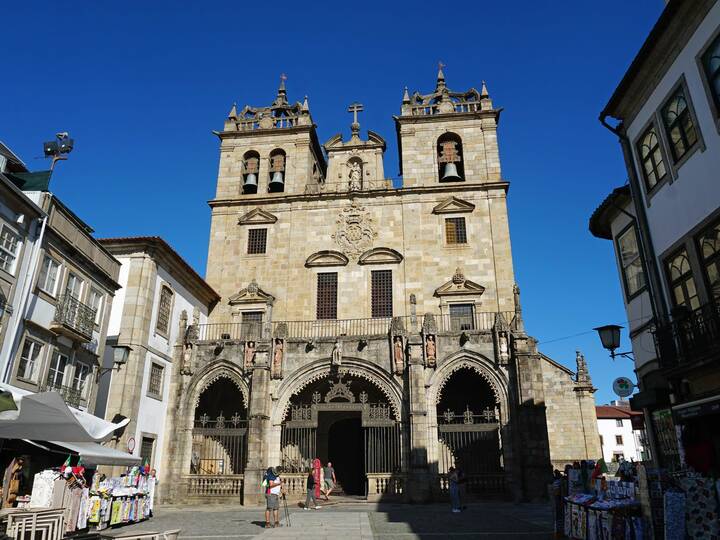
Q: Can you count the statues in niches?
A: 7